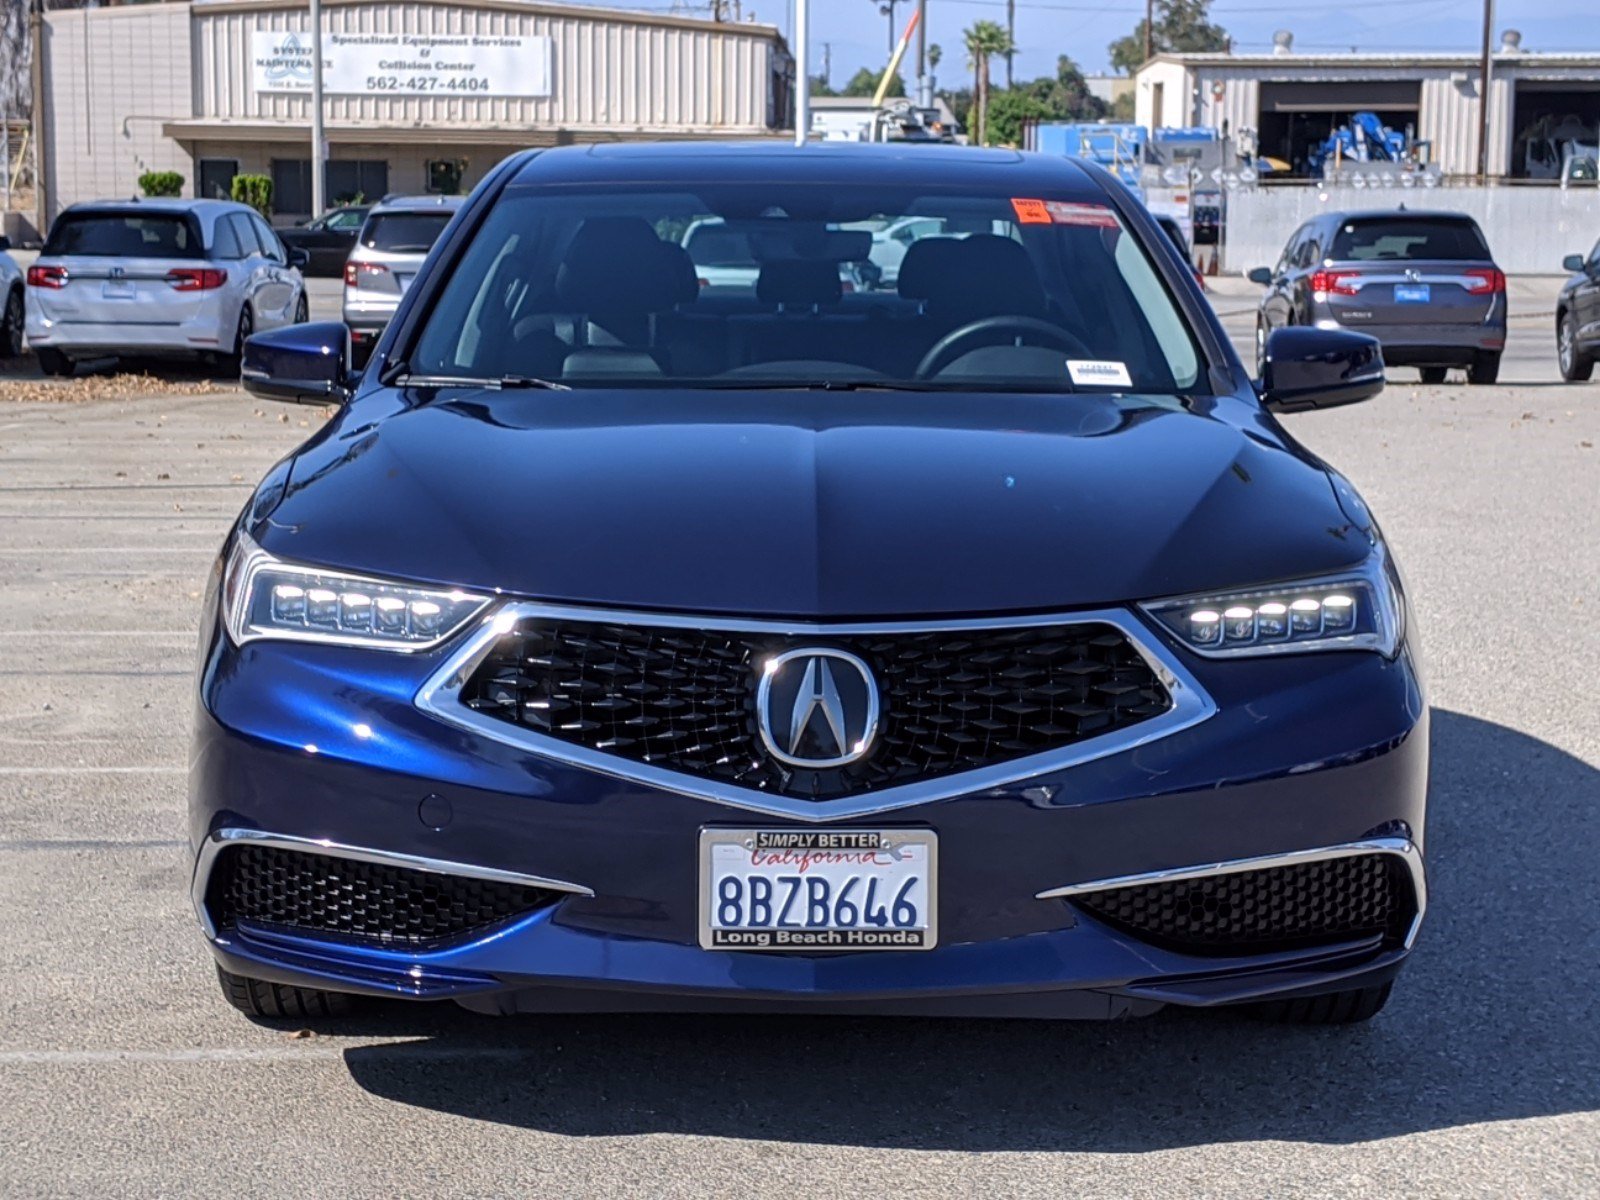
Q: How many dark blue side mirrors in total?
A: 2